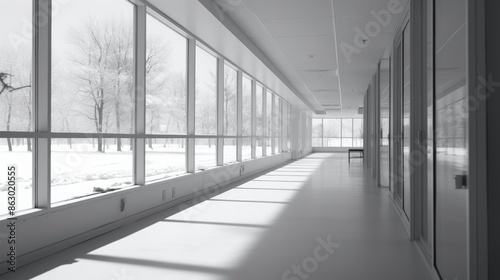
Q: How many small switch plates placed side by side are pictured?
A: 2